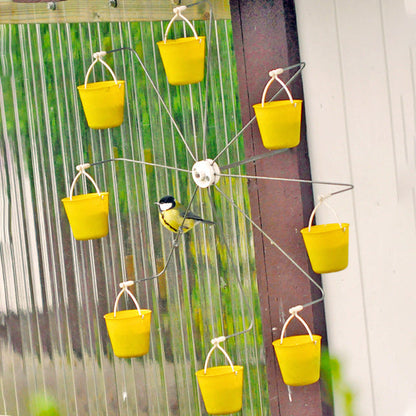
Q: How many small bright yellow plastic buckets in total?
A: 8